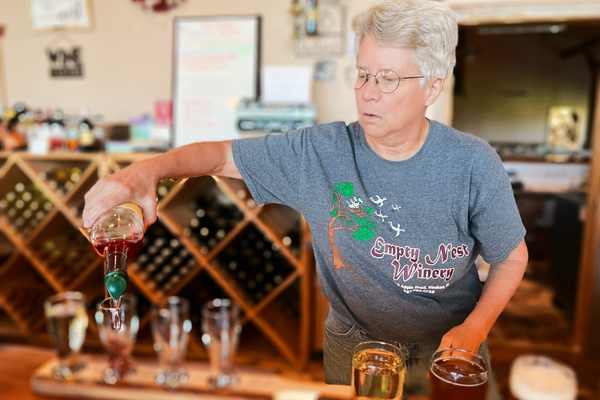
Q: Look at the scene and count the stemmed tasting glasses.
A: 4